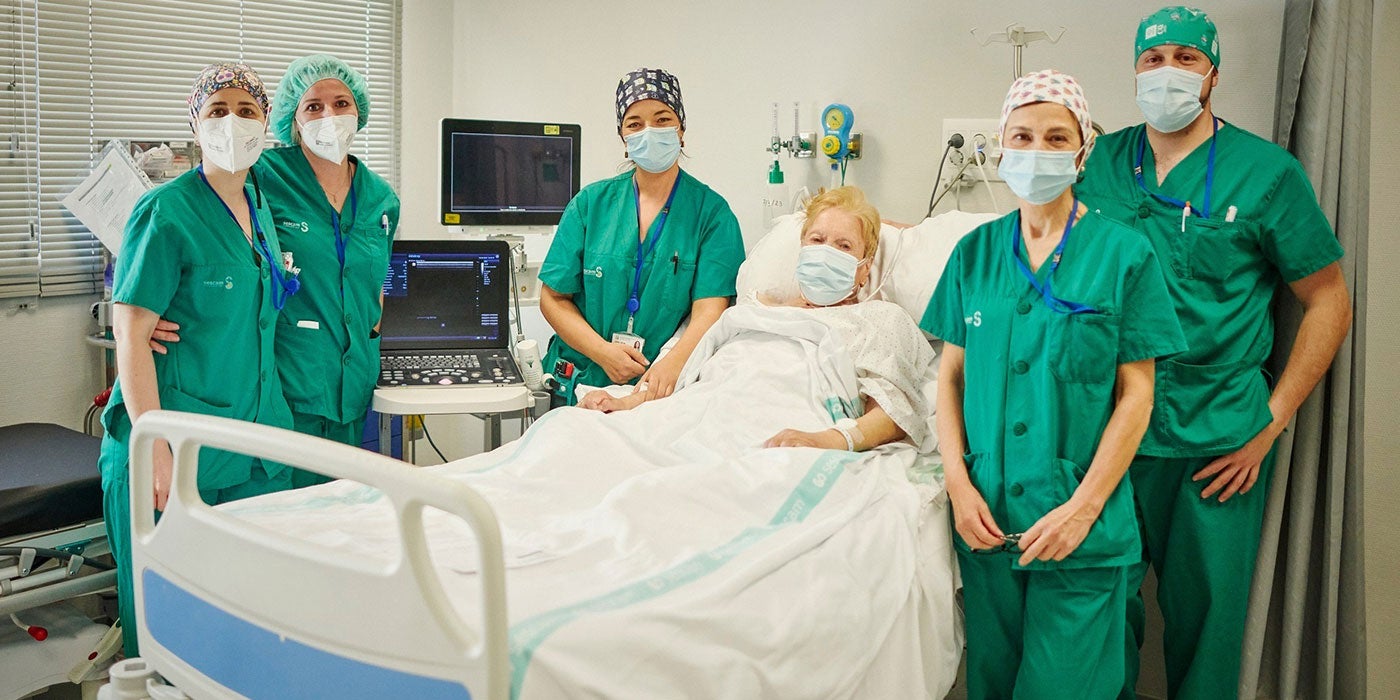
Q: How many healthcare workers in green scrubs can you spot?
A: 5